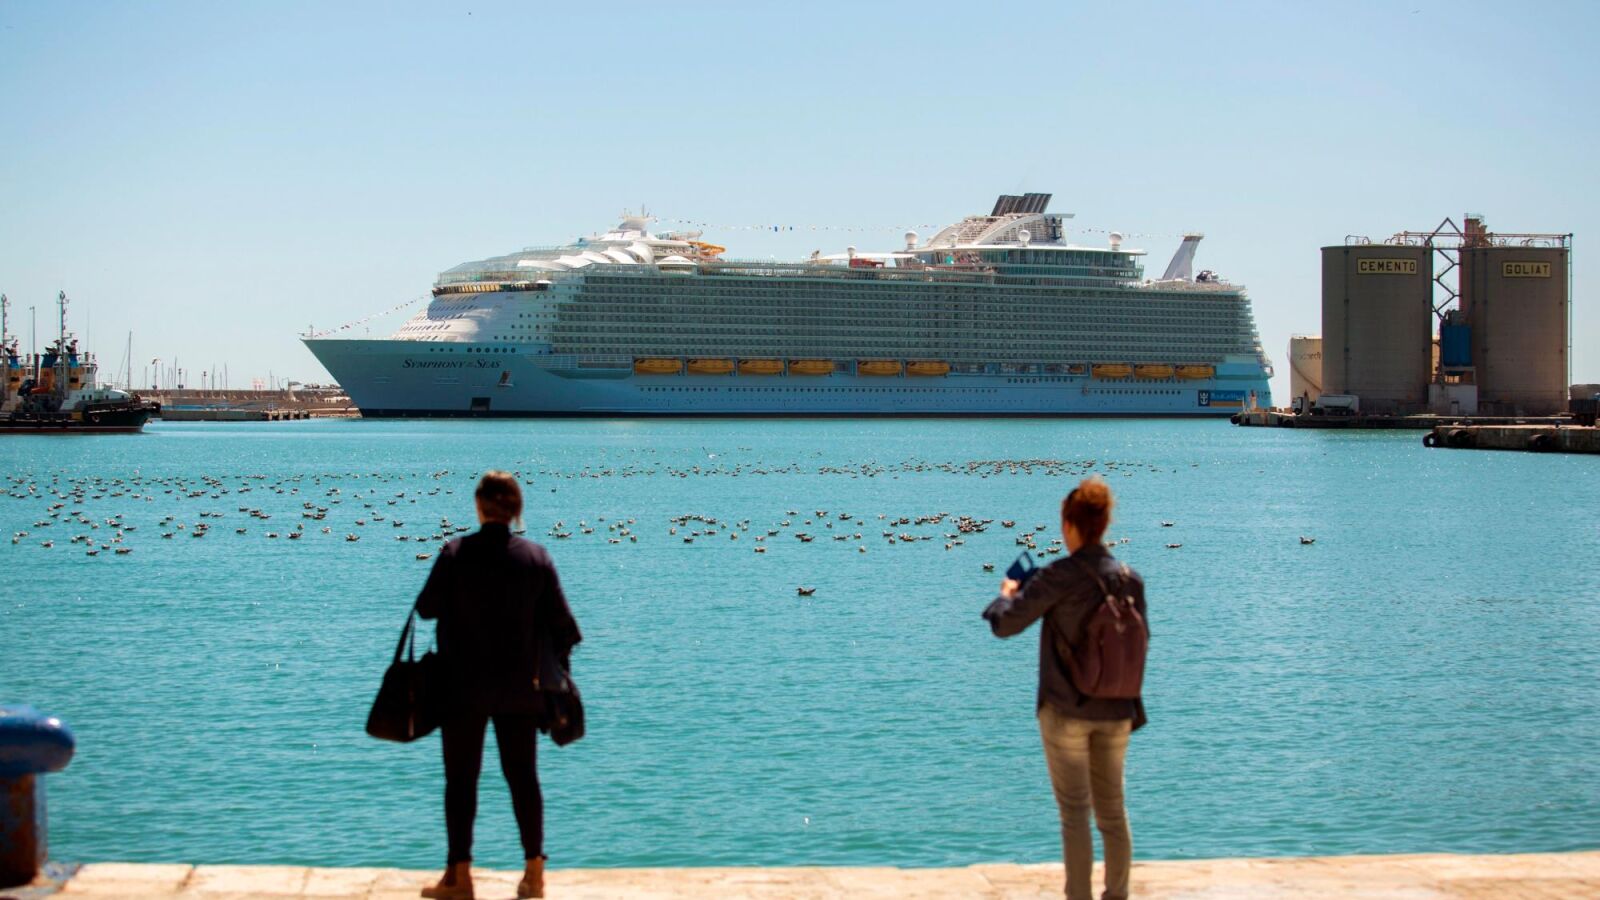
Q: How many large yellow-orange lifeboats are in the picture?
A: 9